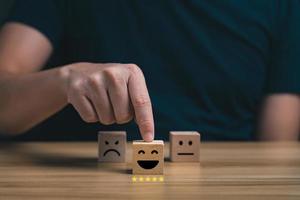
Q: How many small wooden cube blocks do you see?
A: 3